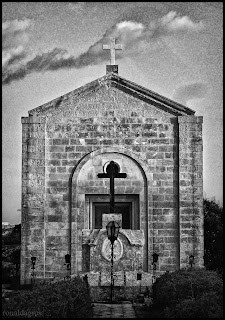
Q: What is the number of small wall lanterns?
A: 4